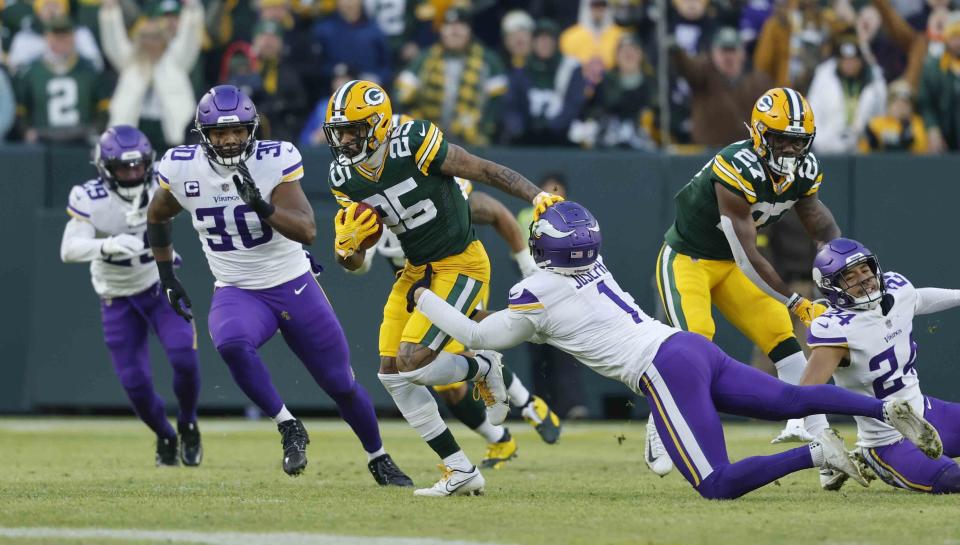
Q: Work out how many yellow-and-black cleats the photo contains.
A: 2